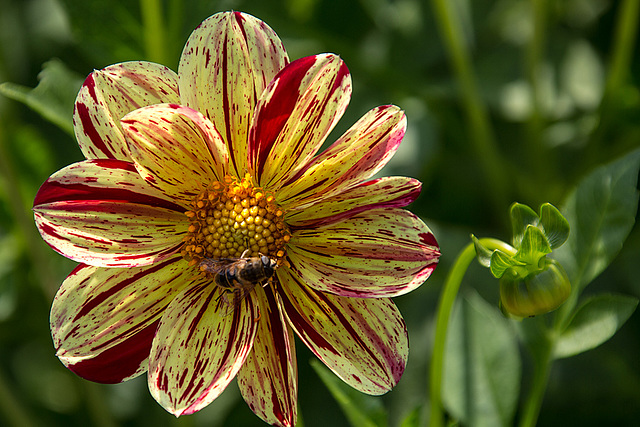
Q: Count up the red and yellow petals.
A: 12